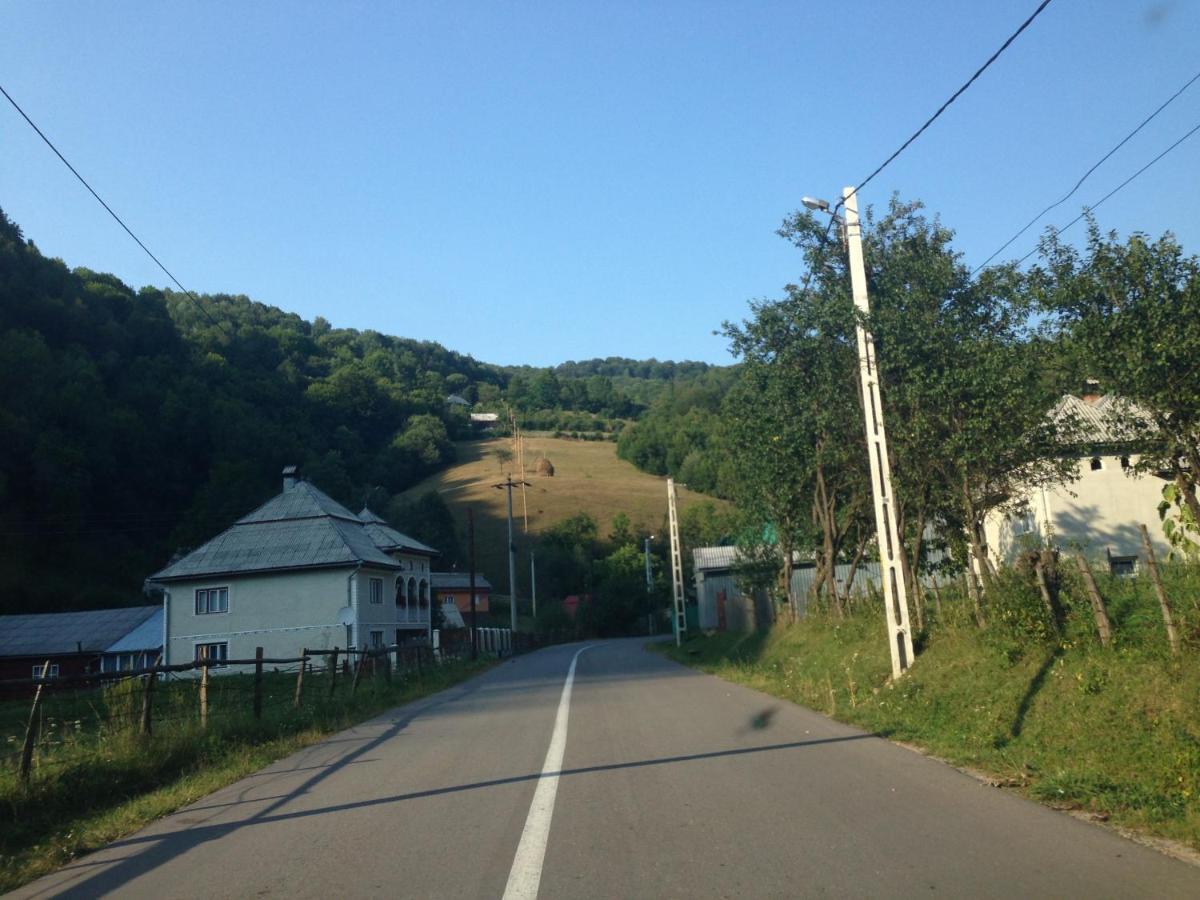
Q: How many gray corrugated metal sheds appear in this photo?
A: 1